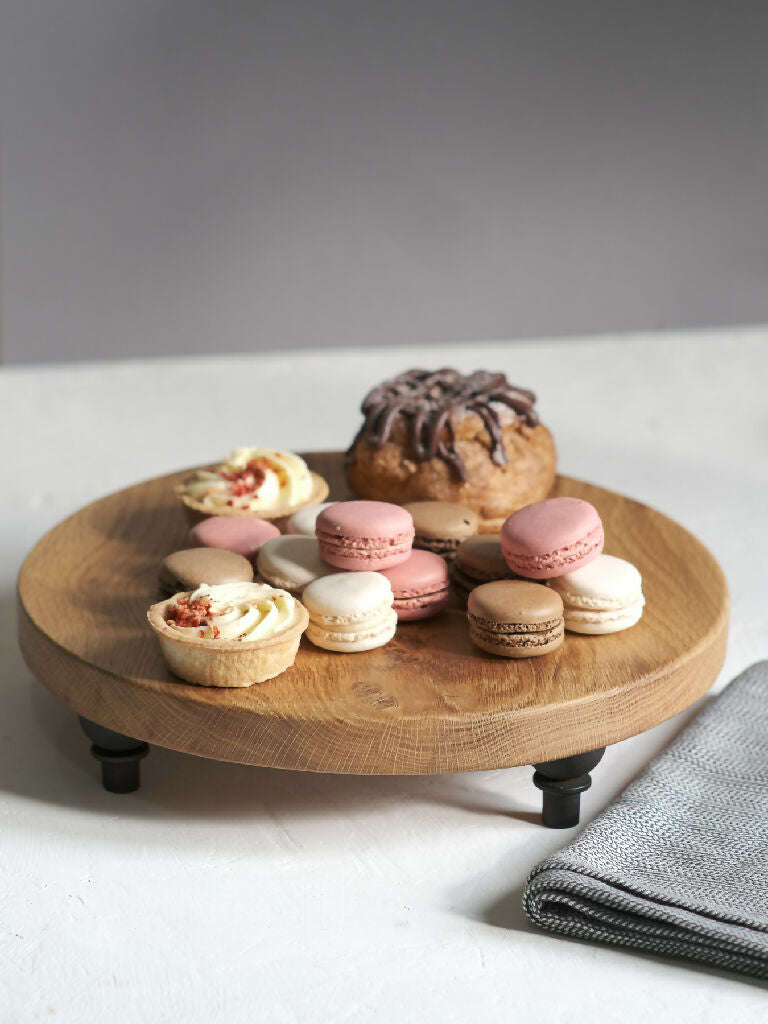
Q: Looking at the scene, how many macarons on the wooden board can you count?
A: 12